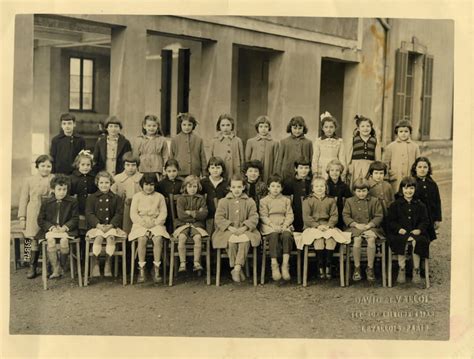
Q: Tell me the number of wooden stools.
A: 9